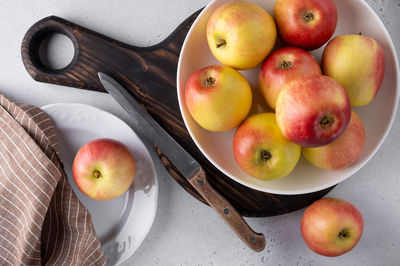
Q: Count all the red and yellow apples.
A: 10